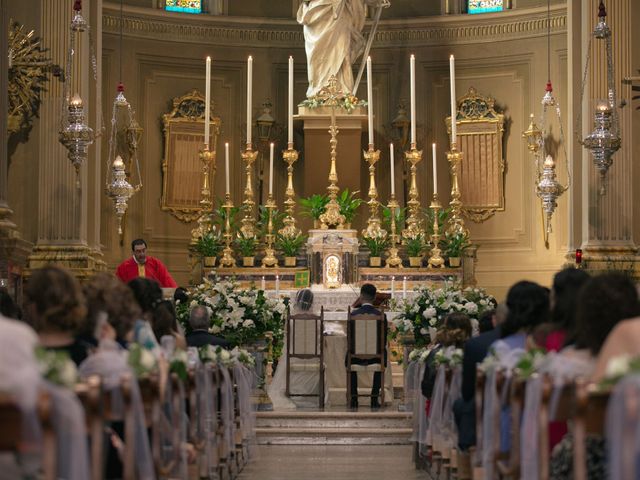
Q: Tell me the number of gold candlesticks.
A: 10